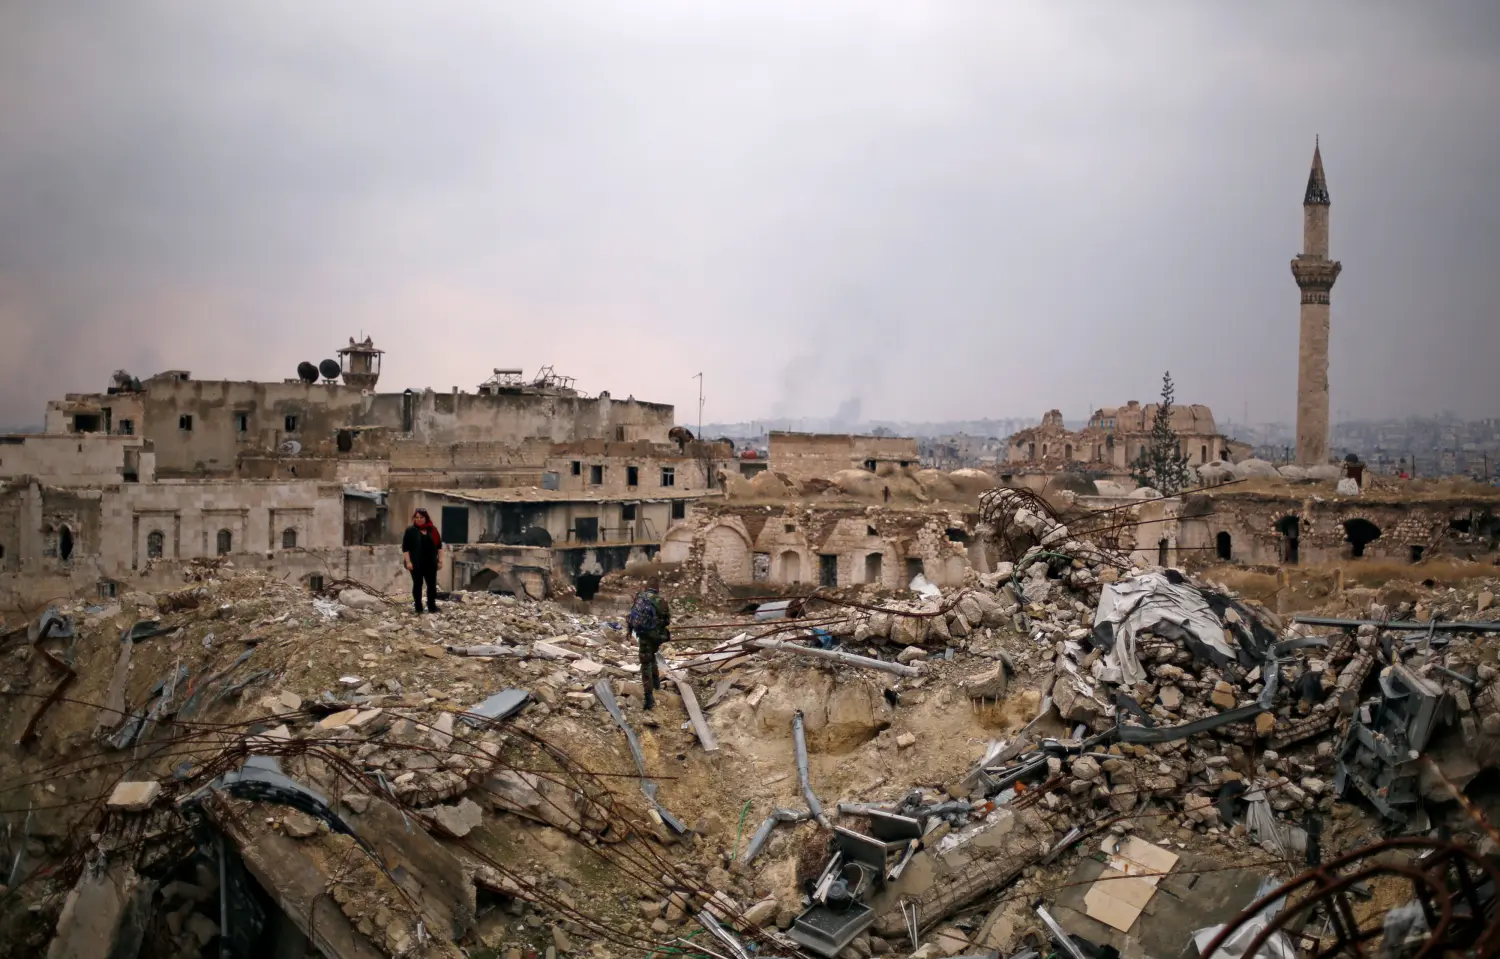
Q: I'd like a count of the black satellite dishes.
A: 2